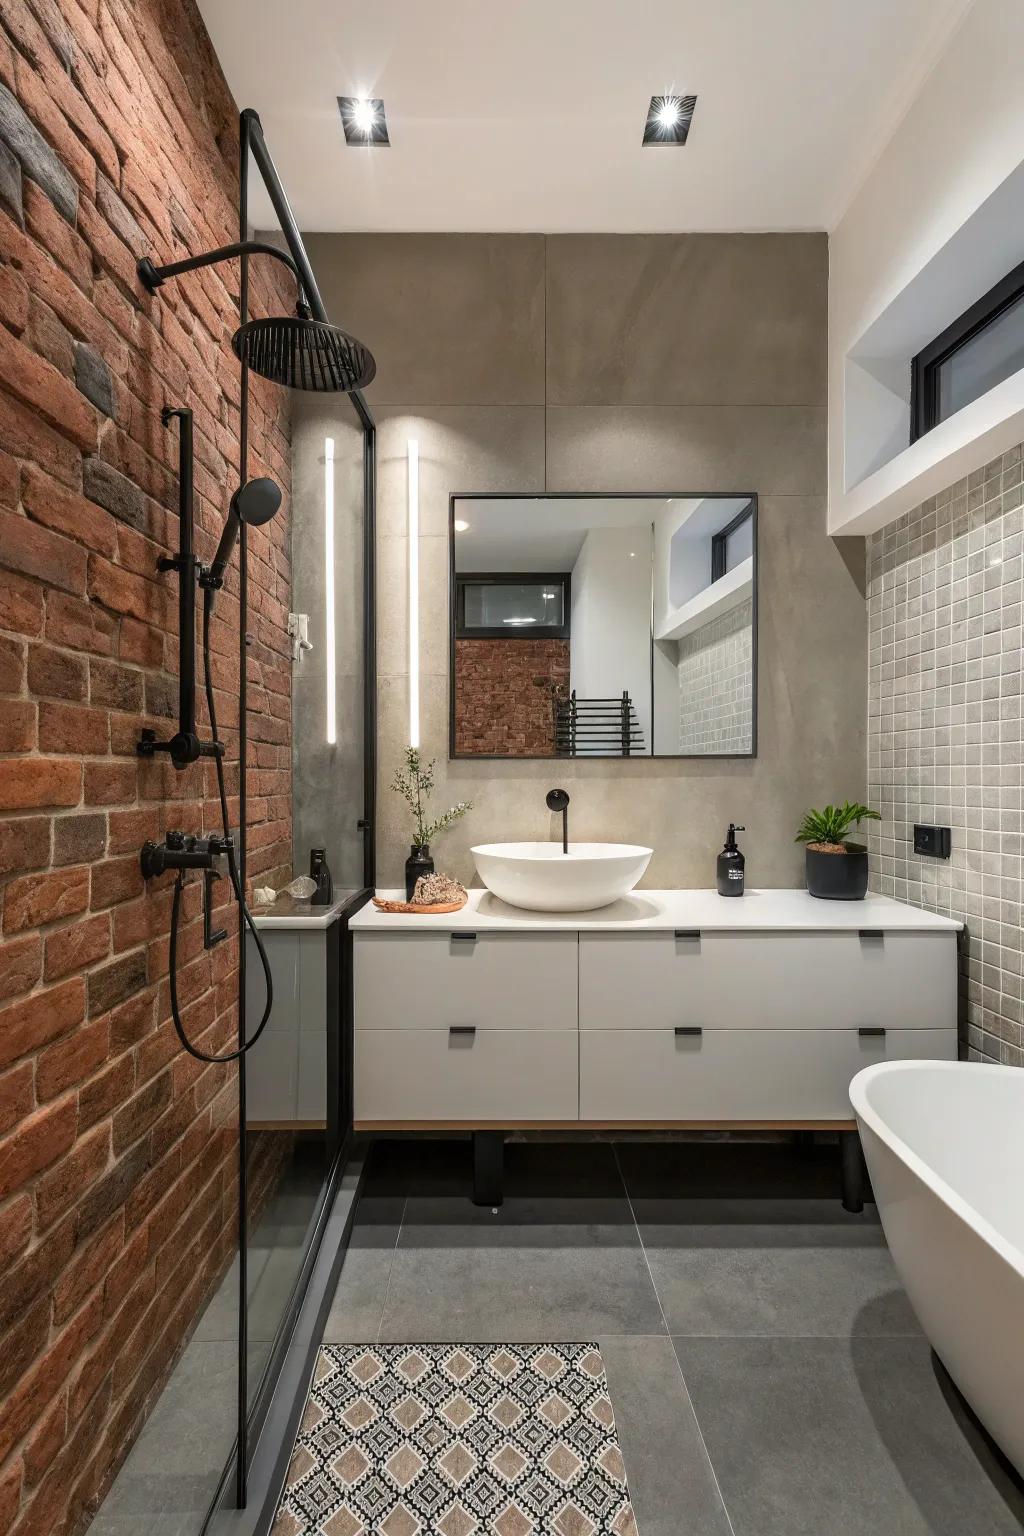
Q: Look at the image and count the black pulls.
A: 6